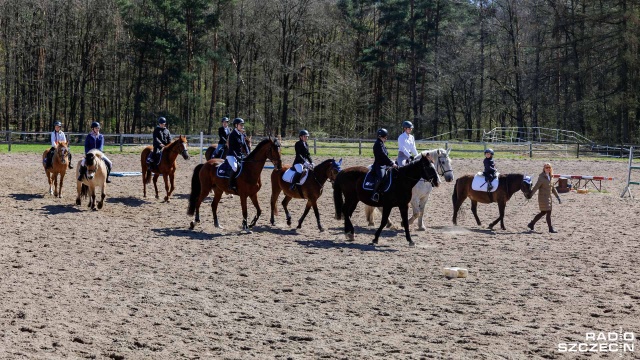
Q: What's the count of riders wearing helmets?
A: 9